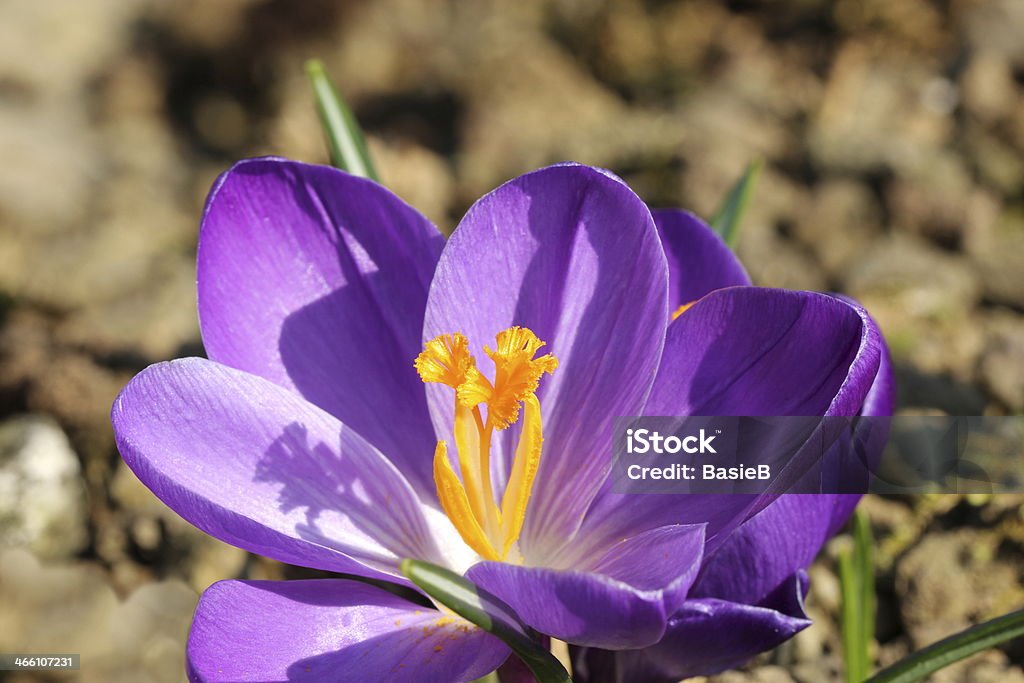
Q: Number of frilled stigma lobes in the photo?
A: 3